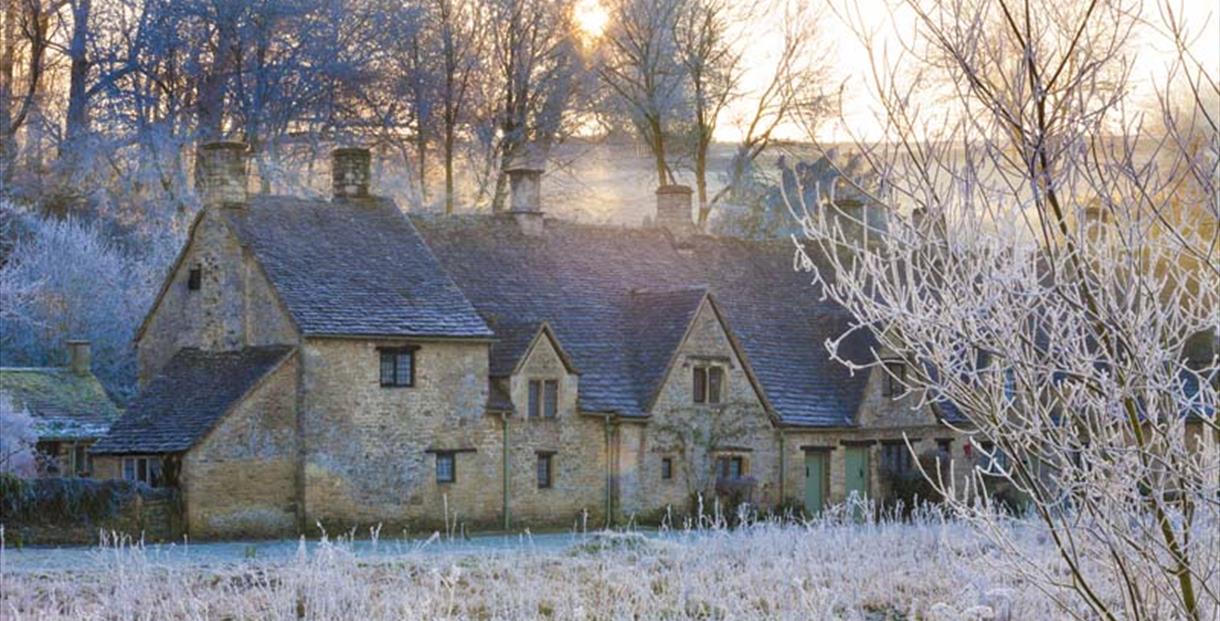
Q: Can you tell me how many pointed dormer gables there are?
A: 3